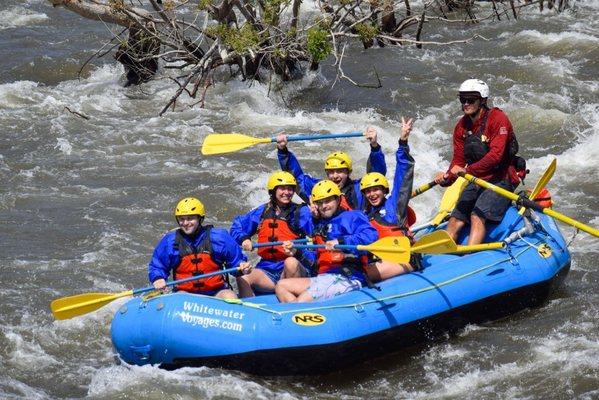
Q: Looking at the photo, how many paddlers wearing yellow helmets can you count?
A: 5